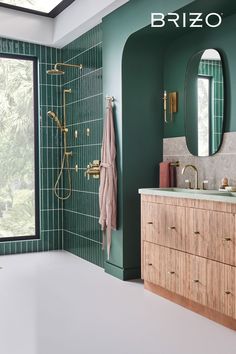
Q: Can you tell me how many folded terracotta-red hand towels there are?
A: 1